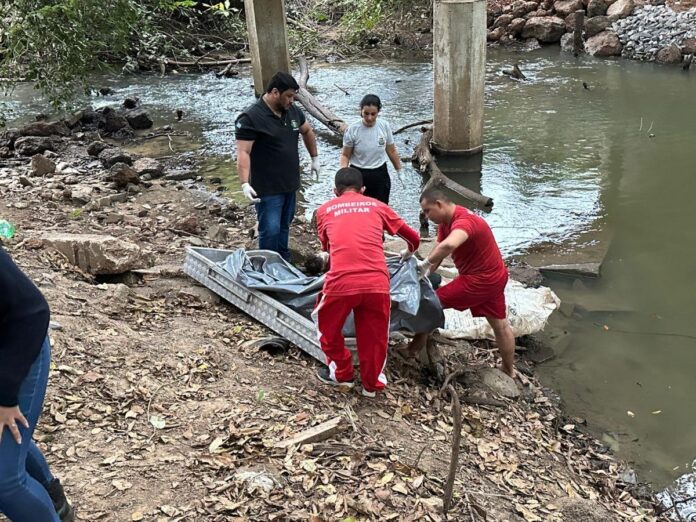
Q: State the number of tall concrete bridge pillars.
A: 2